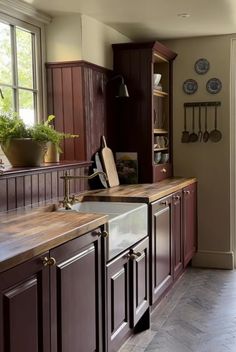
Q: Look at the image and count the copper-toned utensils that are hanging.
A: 5